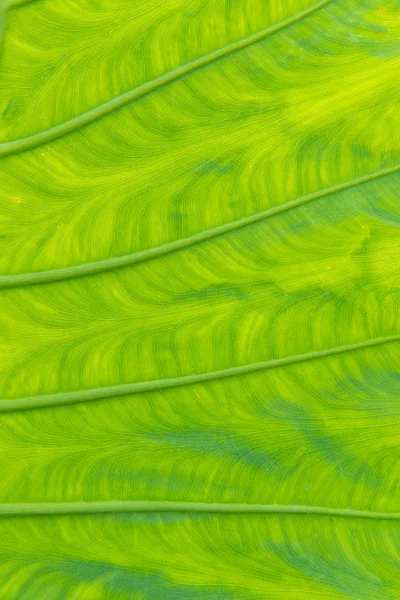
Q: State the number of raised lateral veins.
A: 4